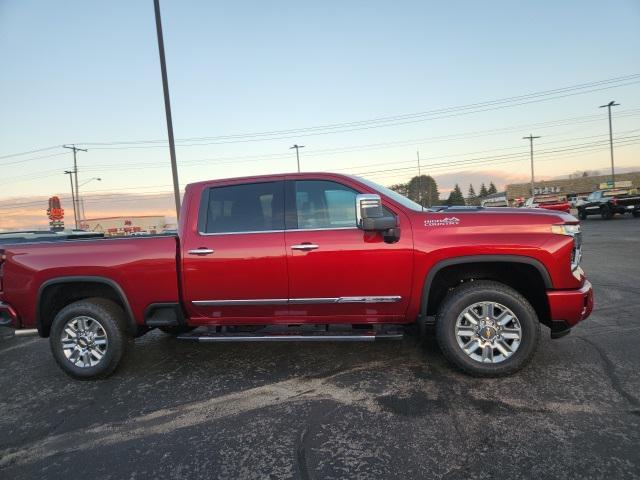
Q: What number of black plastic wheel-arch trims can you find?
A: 2